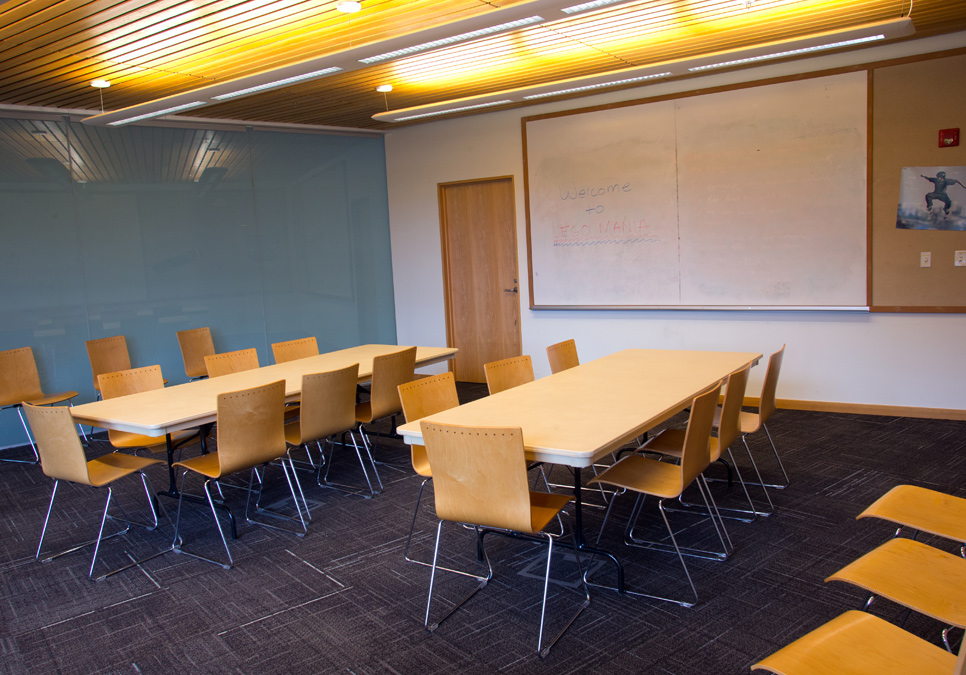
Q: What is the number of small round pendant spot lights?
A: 3